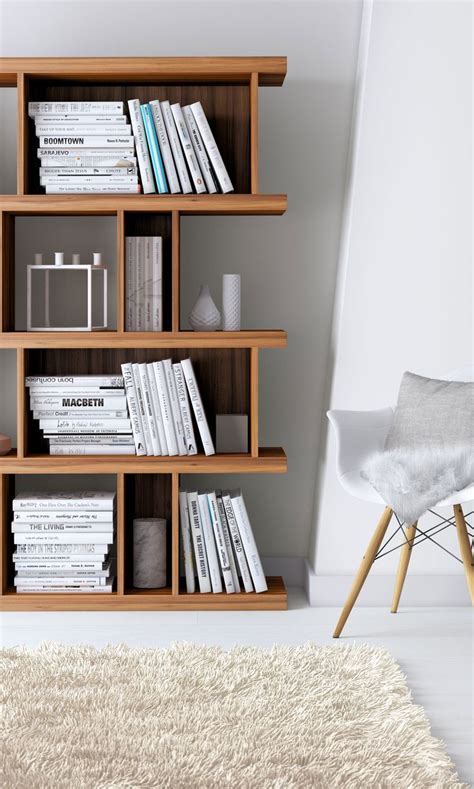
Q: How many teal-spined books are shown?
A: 1